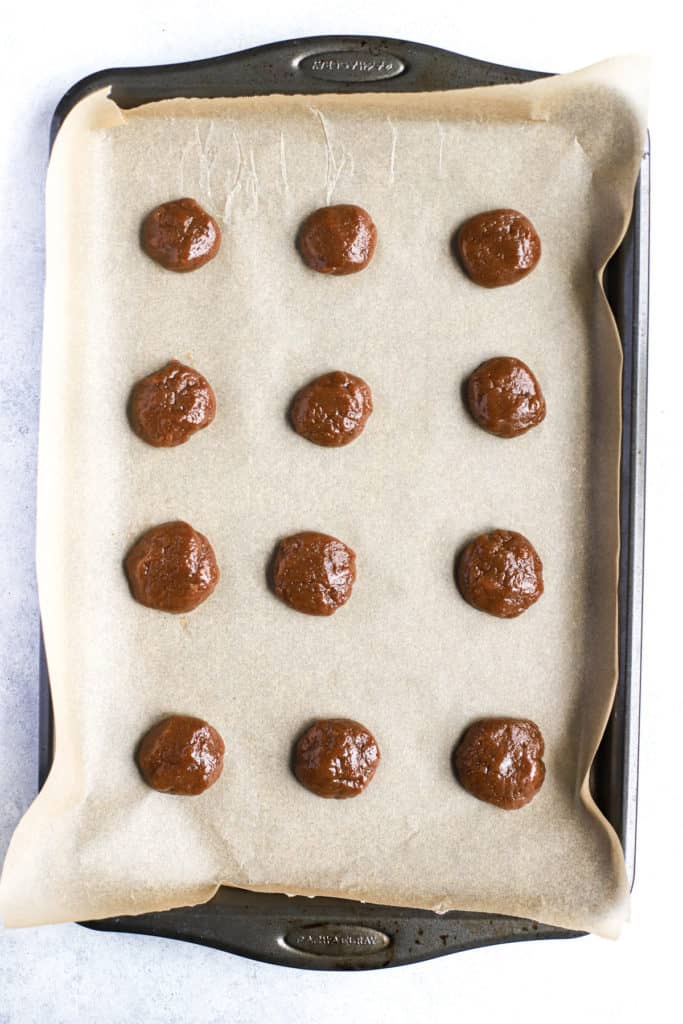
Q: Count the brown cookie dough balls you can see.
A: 12